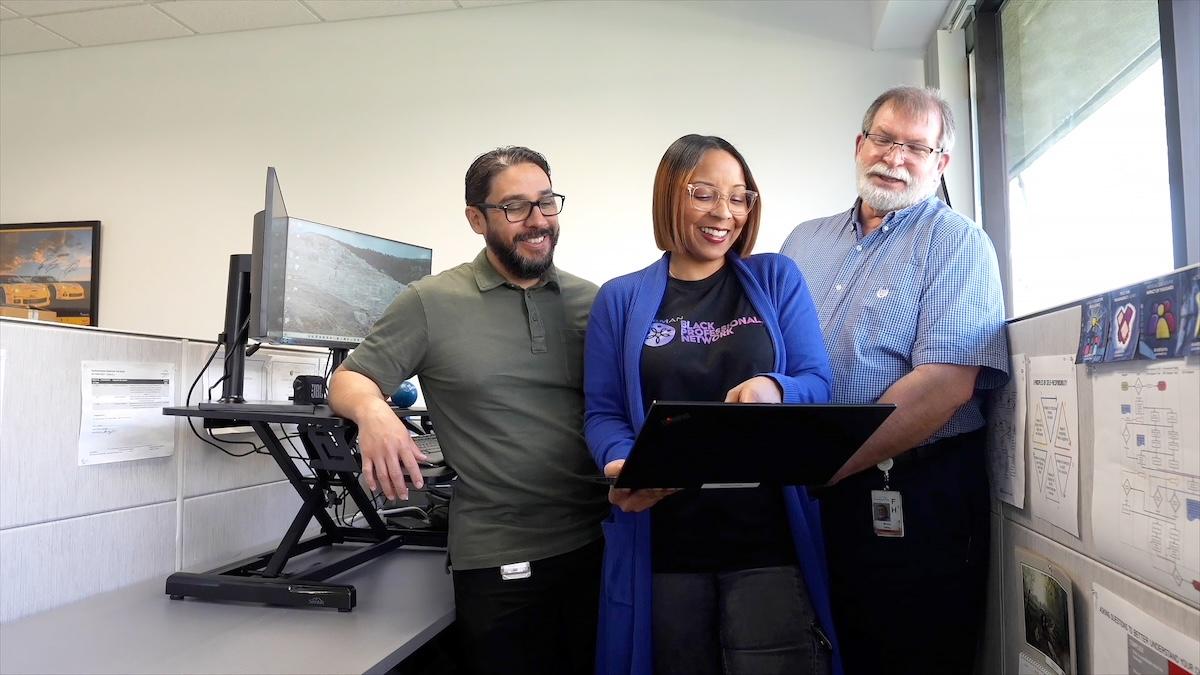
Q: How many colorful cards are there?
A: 4